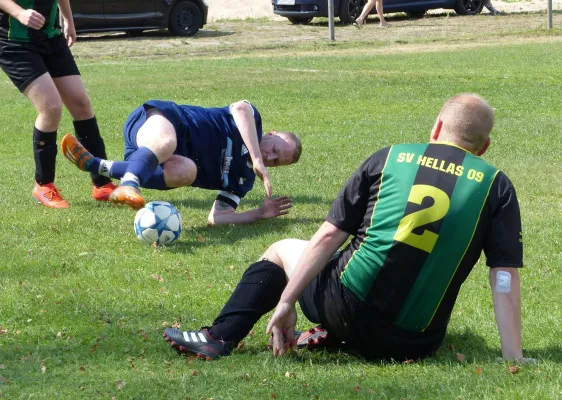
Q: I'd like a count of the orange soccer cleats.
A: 4